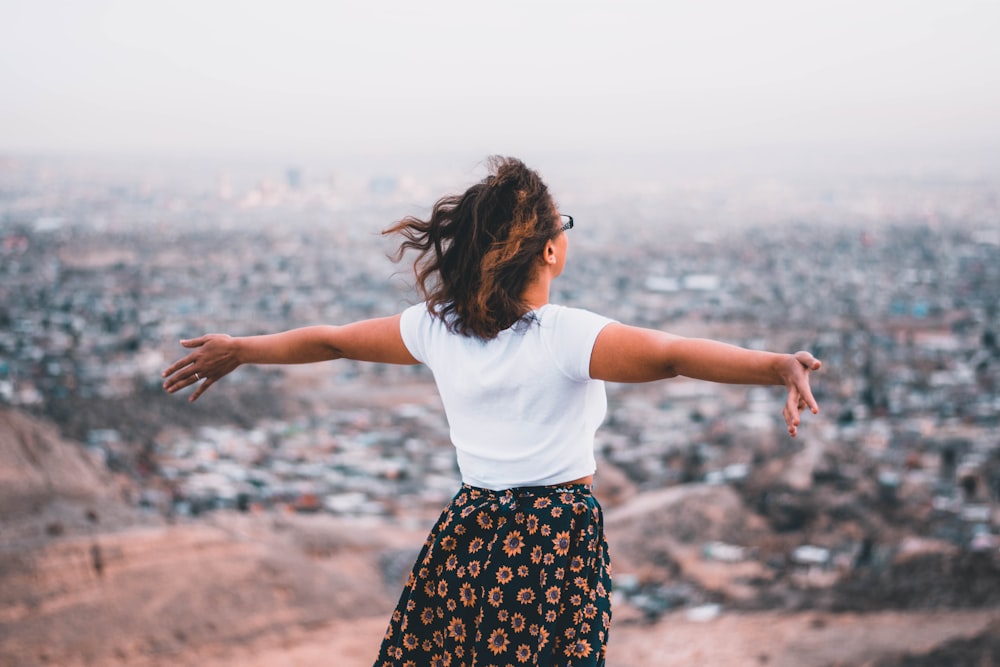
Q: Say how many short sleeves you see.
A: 2